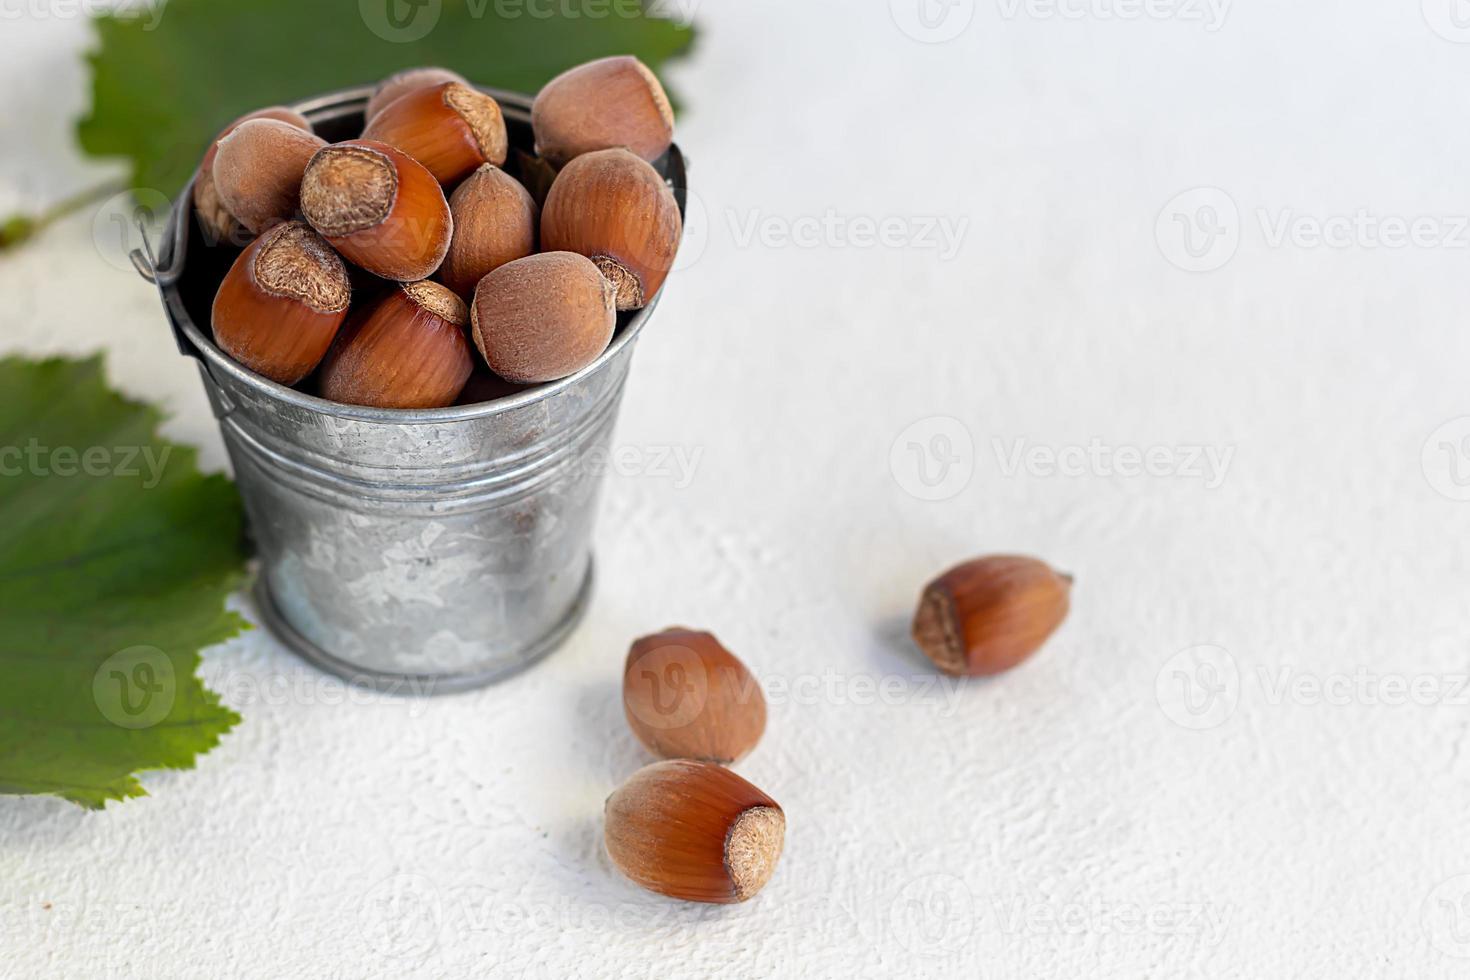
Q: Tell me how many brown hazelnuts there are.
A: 14